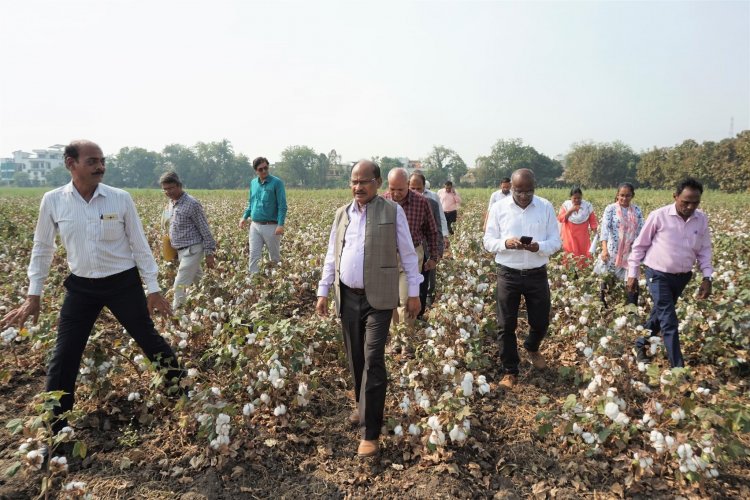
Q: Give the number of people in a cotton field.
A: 13